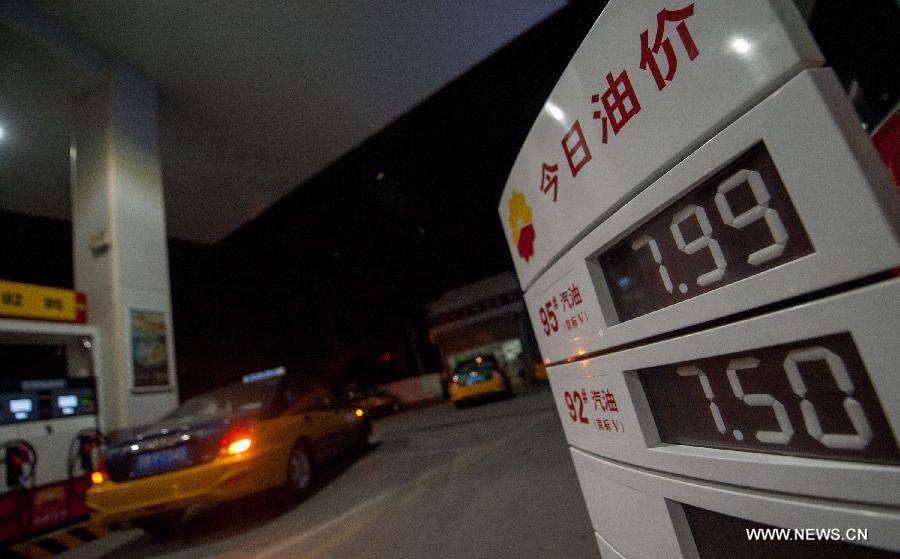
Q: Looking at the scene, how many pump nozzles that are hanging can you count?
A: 2